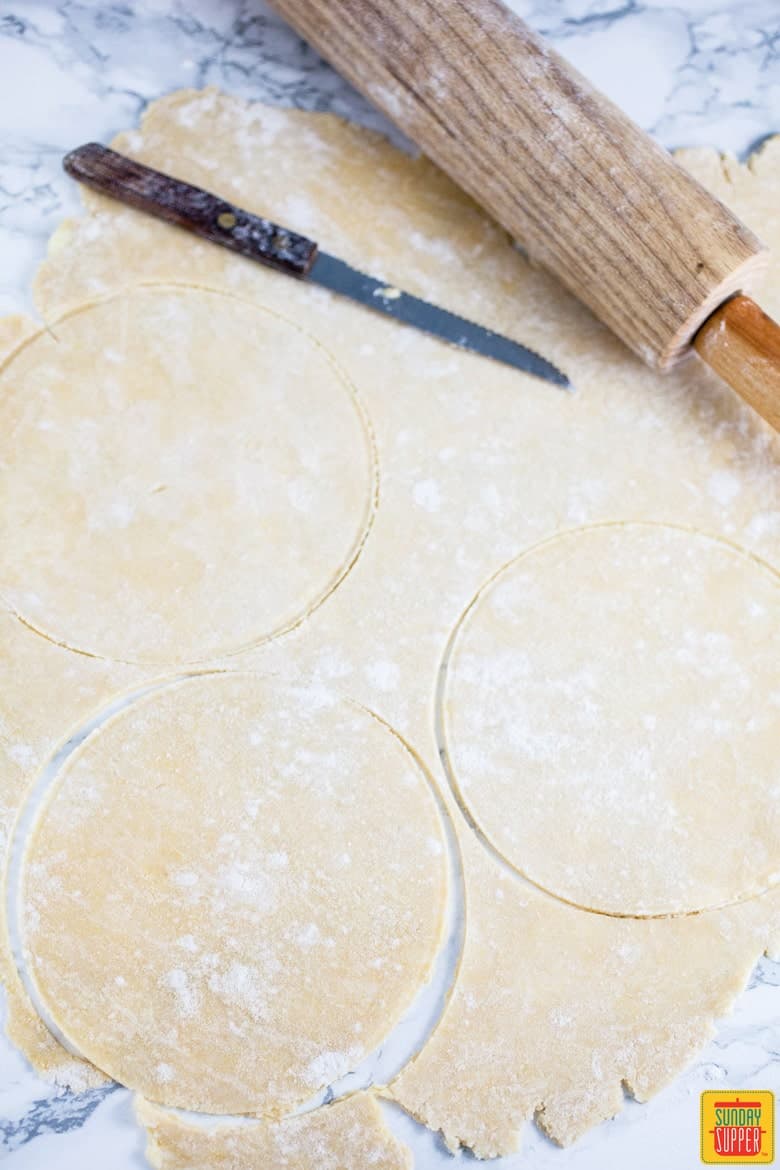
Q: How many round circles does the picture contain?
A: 3